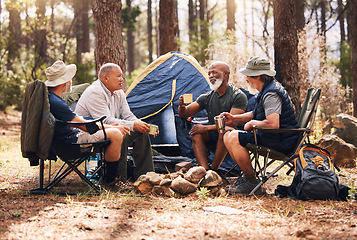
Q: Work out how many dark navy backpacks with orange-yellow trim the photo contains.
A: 1